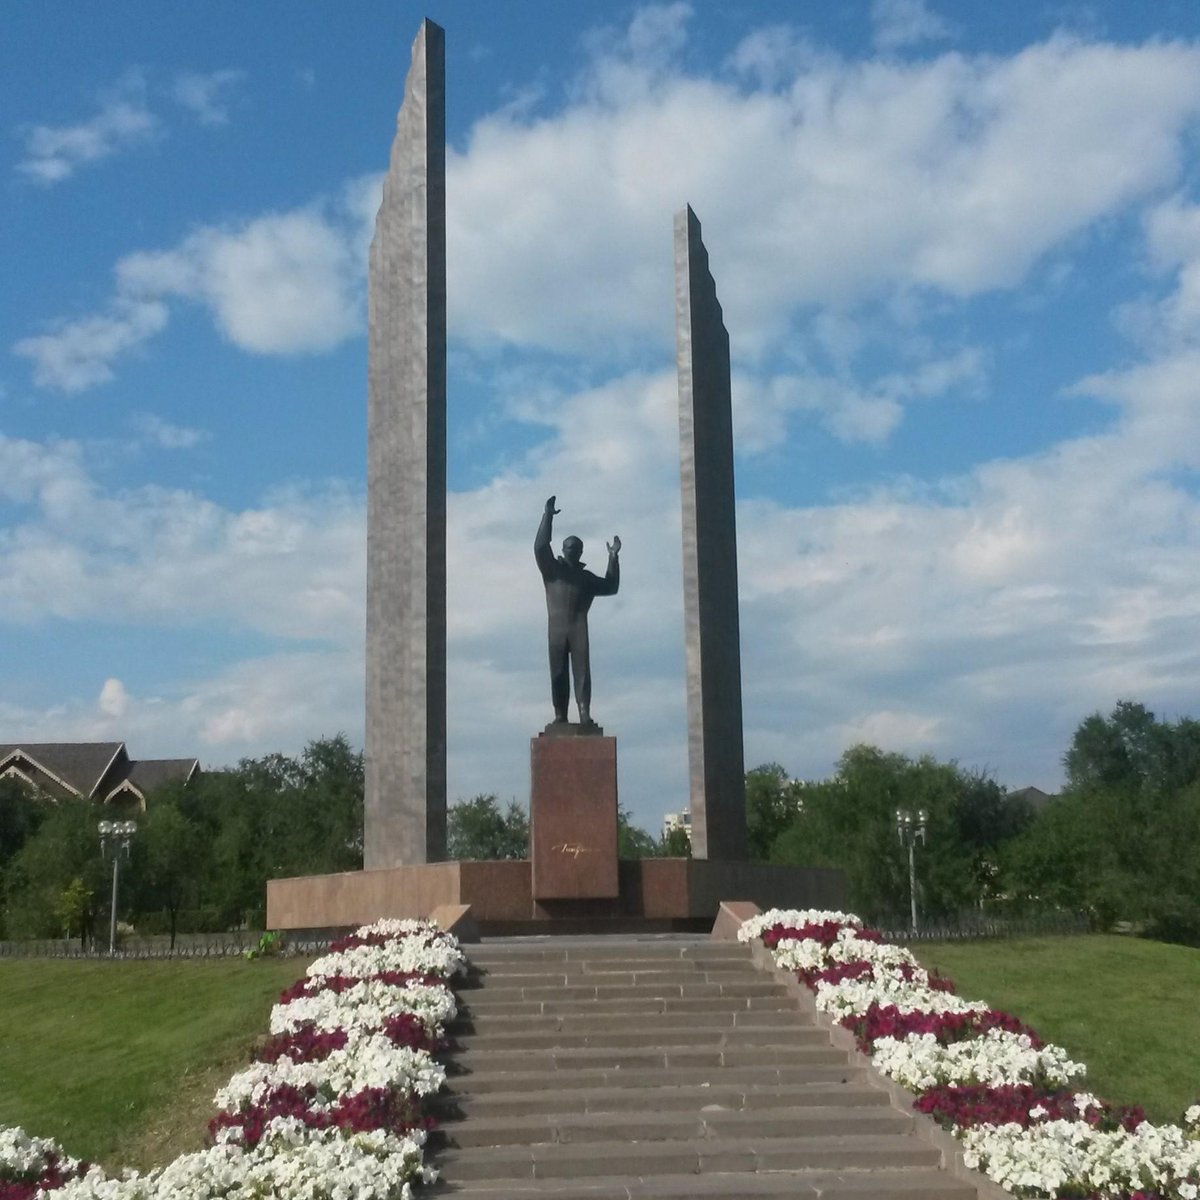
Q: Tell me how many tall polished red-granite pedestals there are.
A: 1